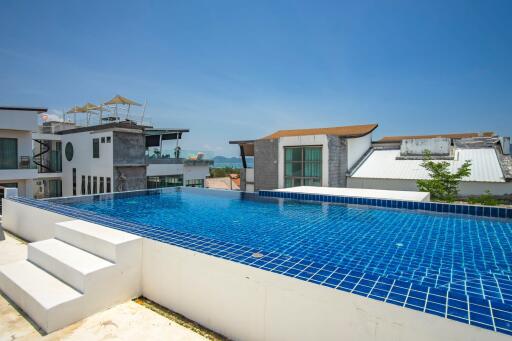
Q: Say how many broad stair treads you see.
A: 3